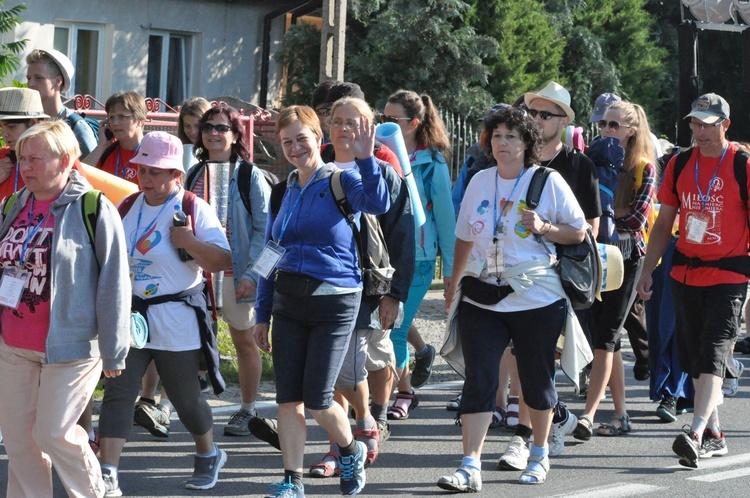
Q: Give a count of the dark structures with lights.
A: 1